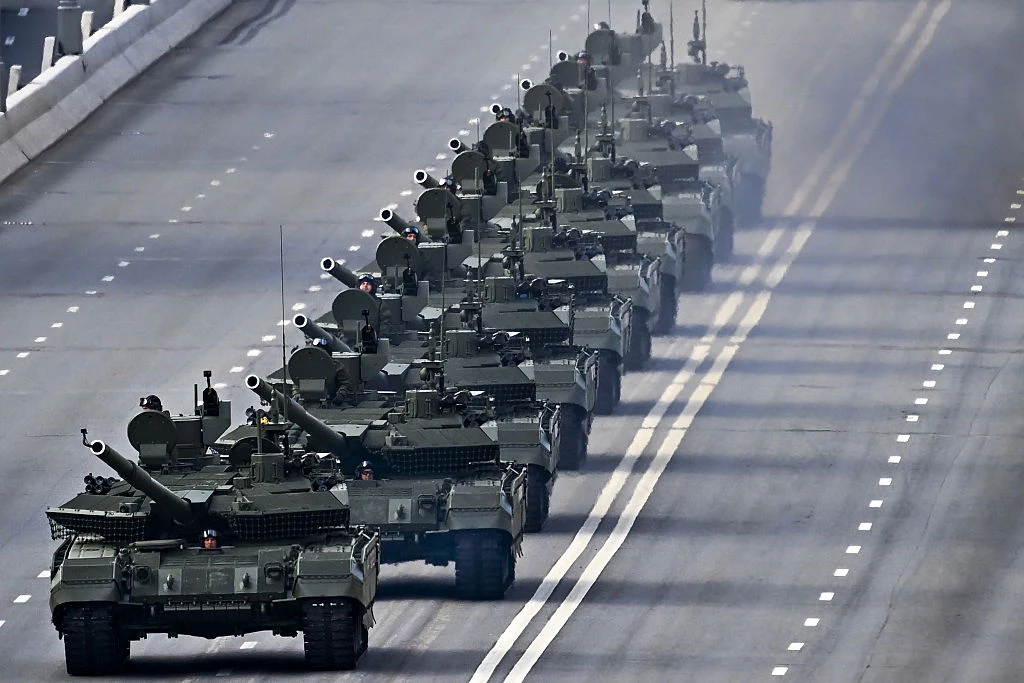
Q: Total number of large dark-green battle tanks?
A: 10